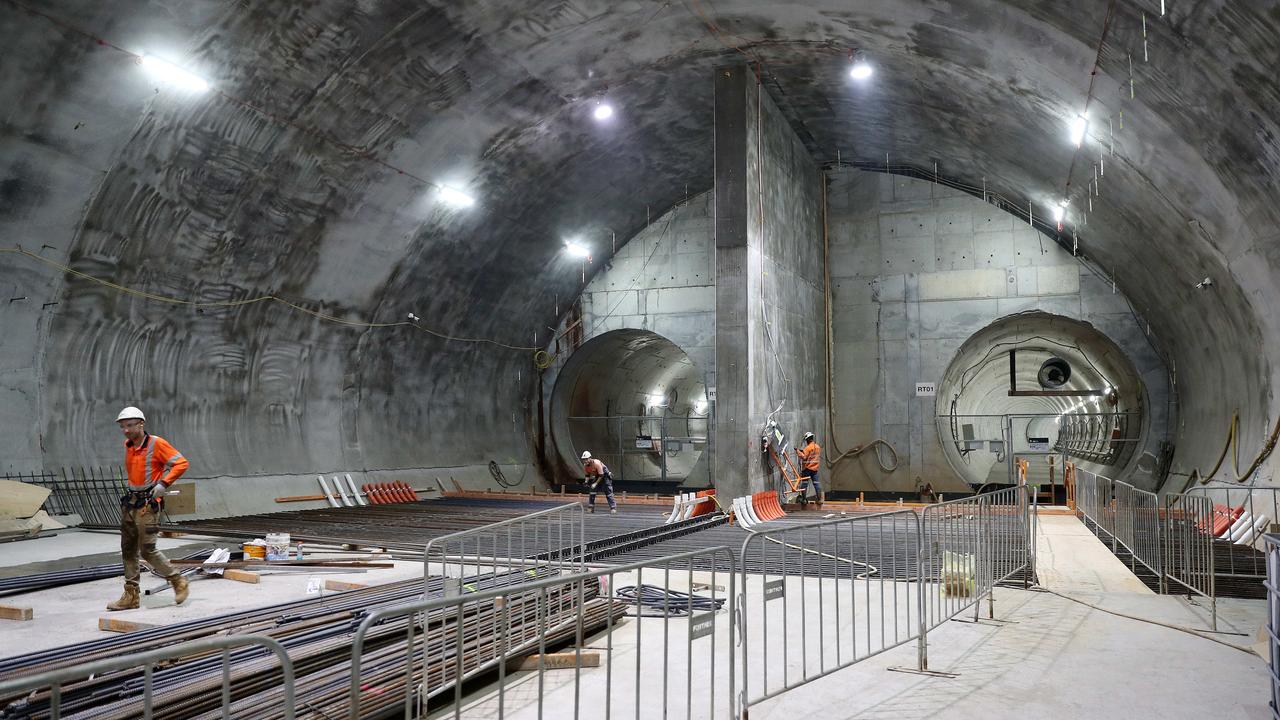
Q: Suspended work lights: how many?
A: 7